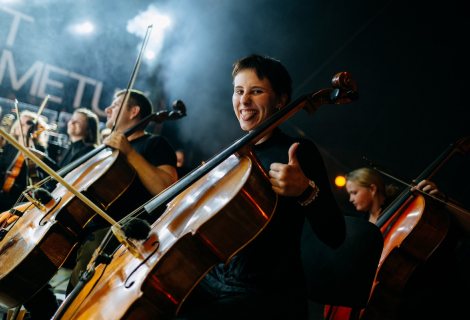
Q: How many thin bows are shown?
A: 5